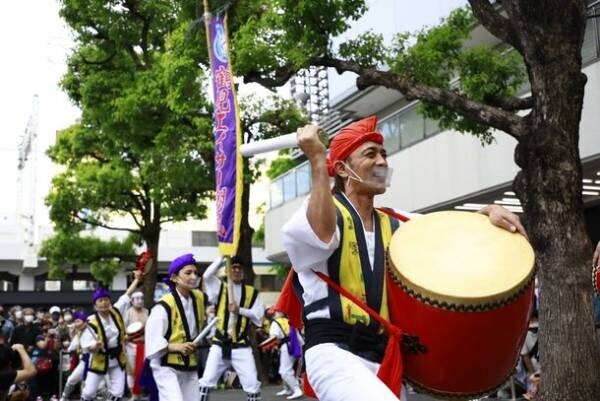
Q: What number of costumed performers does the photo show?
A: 7